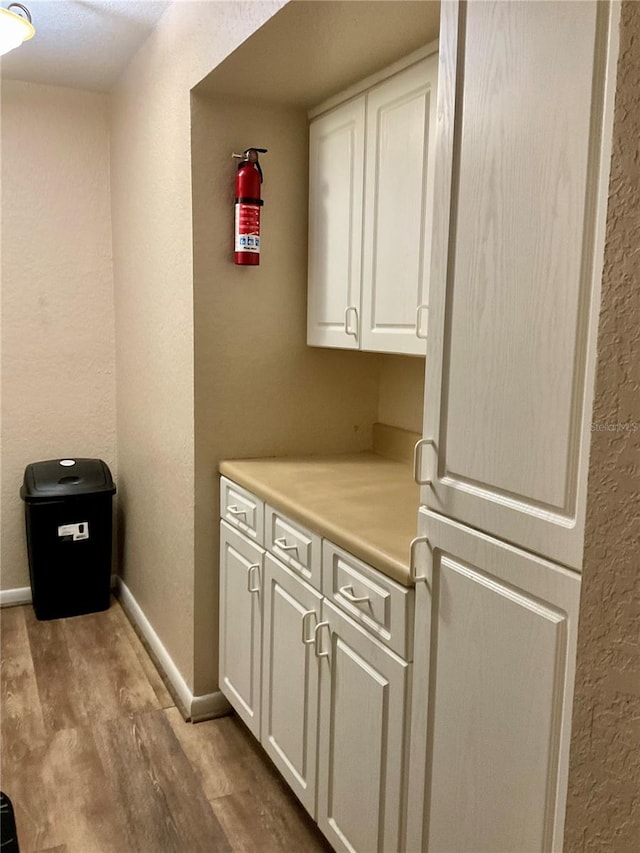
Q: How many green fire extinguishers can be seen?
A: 0